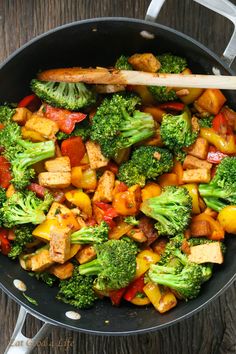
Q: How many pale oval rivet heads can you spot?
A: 4